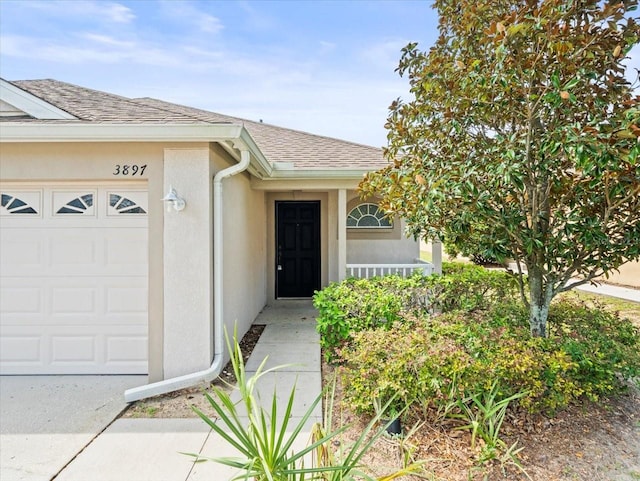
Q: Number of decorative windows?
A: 4